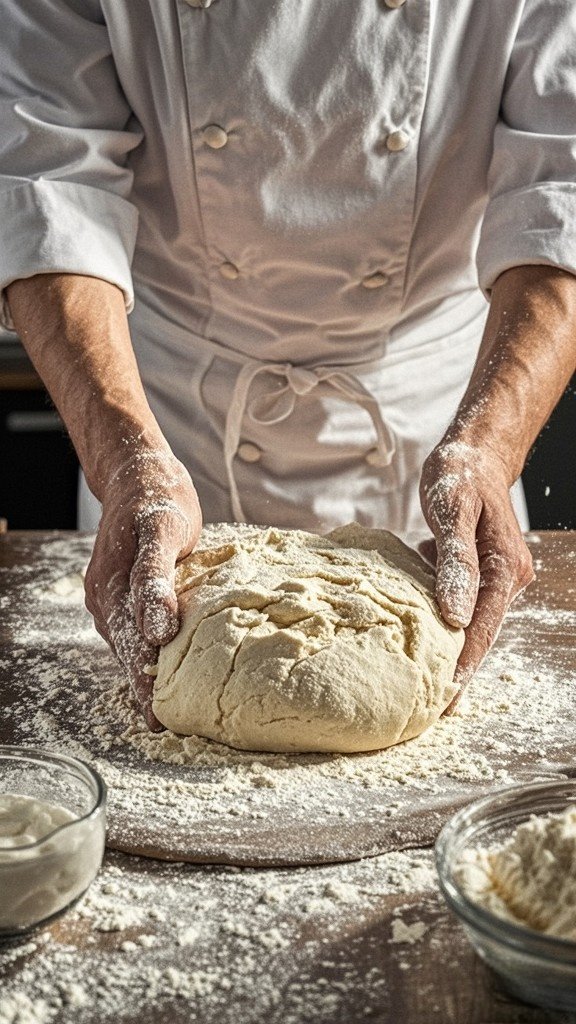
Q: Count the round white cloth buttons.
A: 8